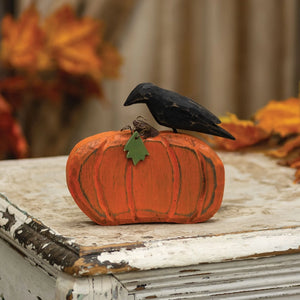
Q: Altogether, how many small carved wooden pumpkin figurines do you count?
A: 1